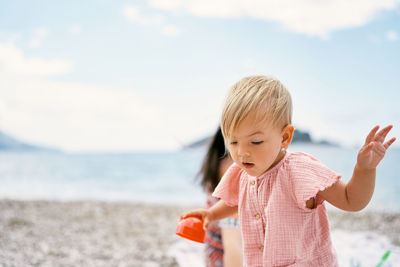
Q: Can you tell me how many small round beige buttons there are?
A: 3